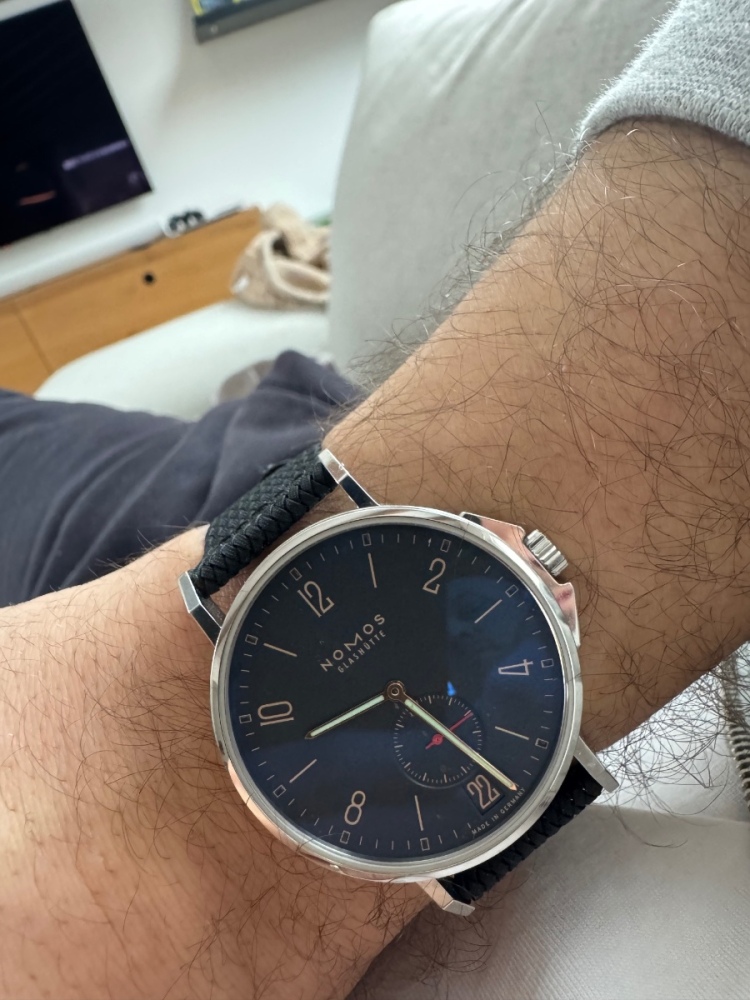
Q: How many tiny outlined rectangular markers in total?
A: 11